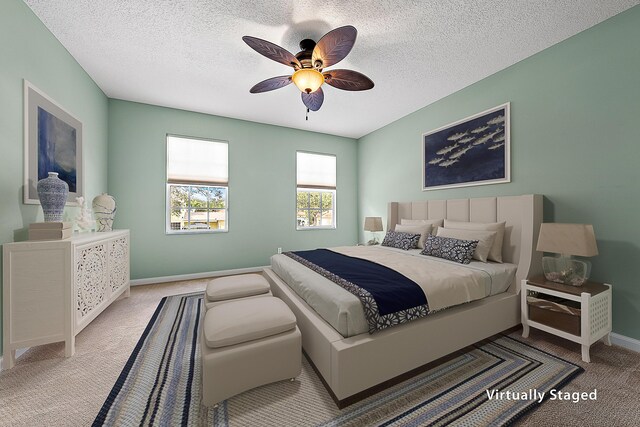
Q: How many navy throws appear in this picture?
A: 1